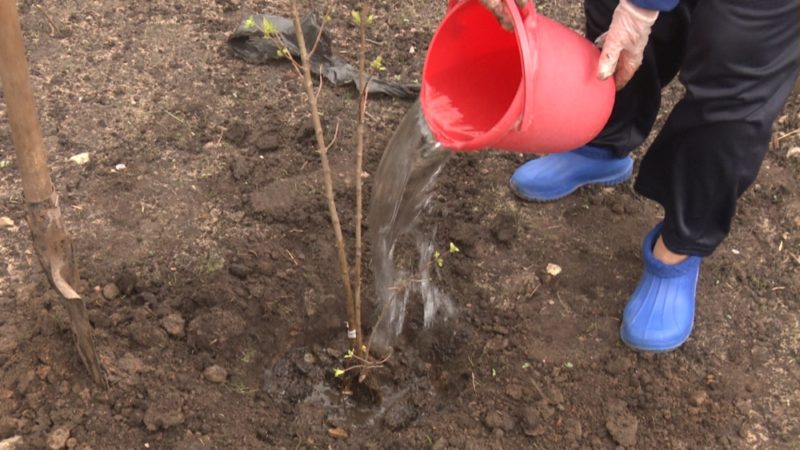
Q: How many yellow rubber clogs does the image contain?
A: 0